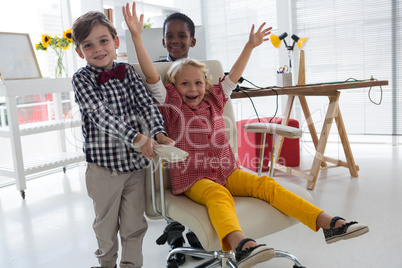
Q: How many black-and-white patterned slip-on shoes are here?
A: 2